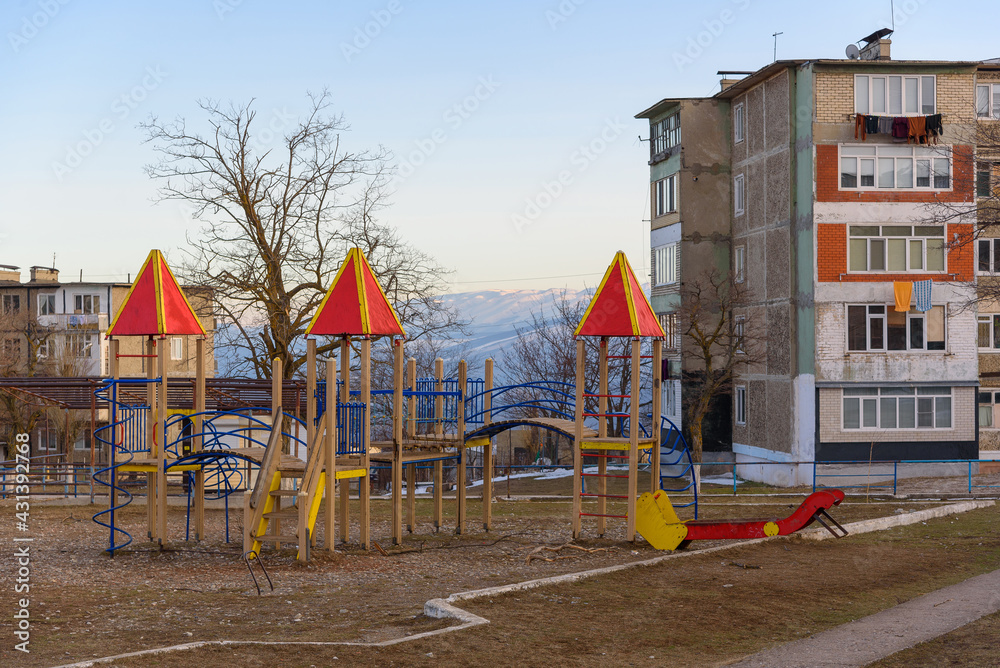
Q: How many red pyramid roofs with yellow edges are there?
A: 3